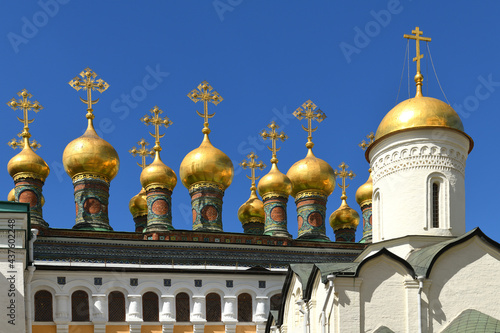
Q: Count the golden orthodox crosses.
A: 12